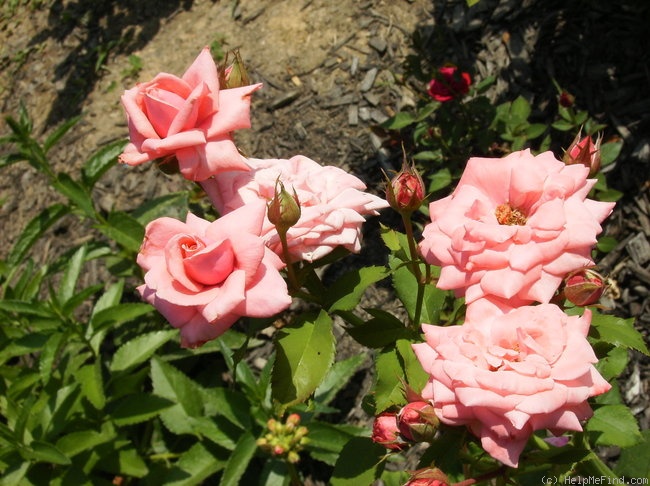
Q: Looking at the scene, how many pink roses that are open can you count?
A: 5